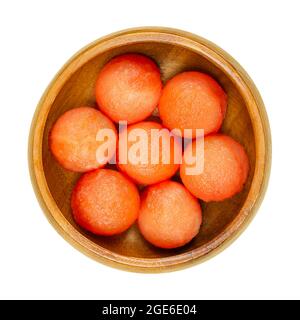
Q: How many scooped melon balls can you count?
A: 7